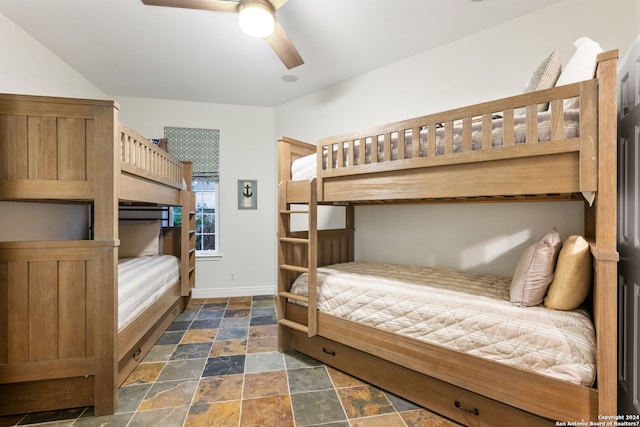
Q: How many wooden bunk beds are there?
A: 2